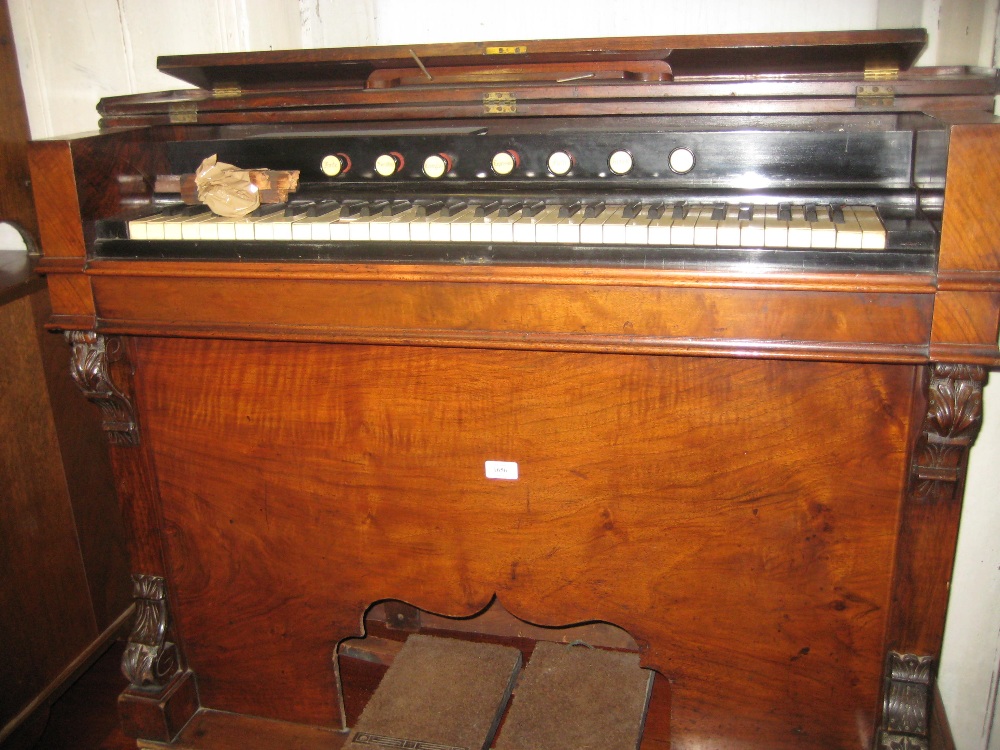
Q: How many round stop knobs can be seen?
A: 7